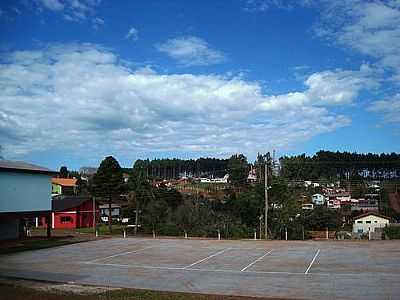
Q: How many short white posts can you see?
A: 9